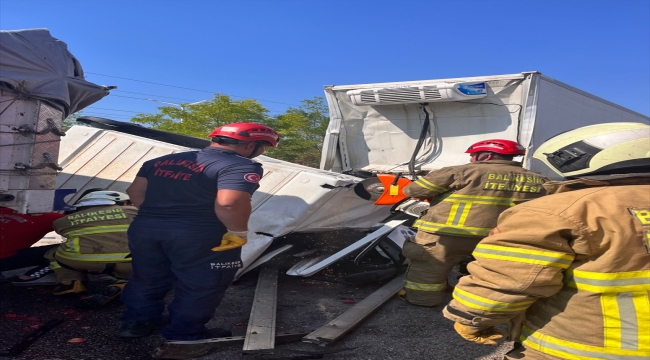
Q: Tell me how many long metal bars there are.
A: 2